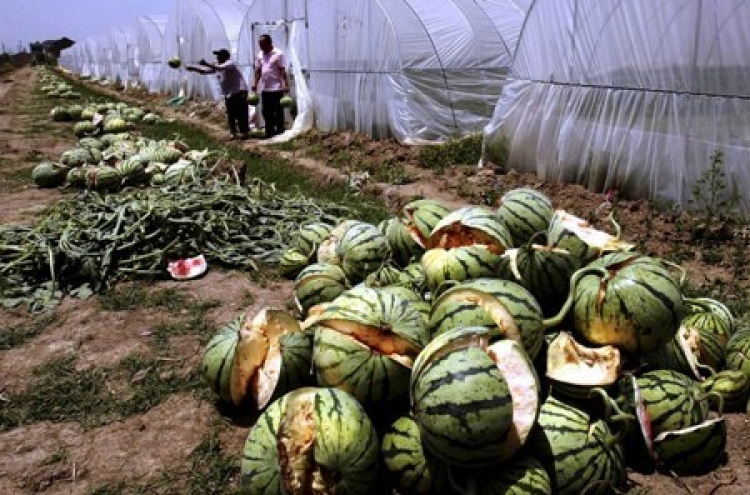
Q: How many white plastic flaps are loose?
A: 1